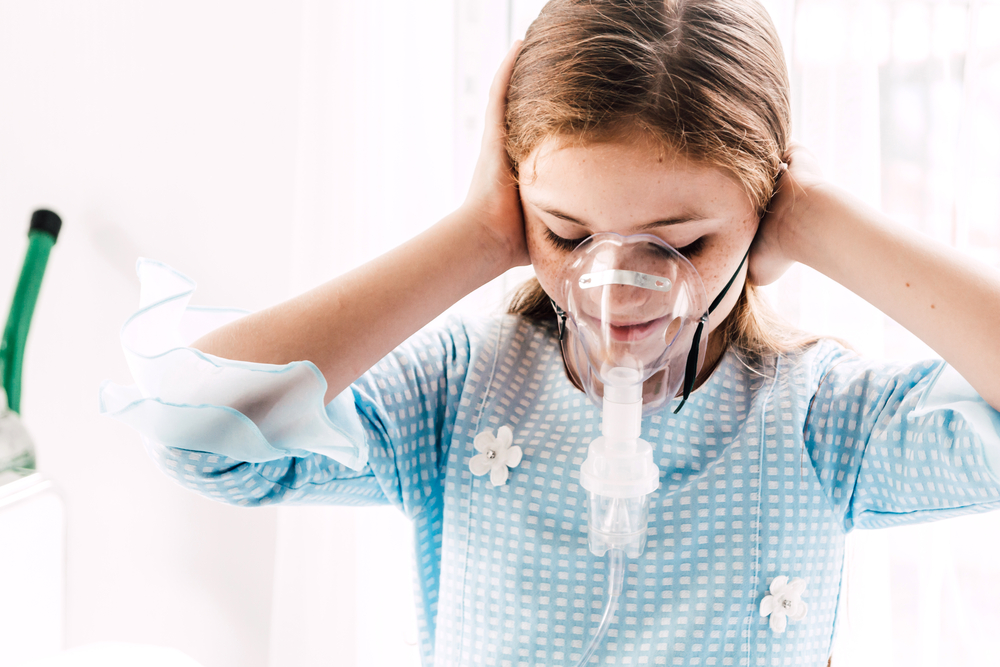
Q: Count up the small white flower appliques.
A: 2